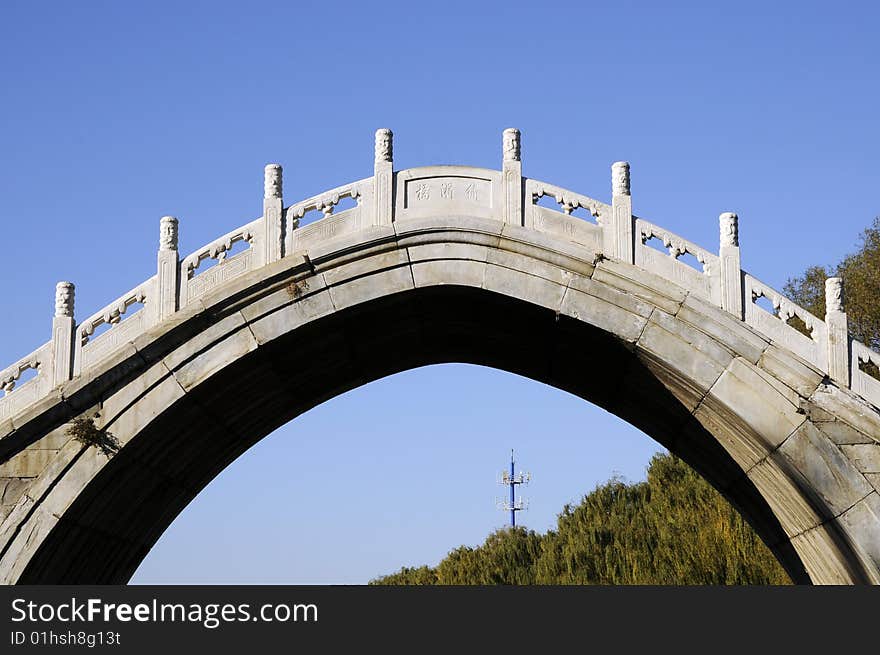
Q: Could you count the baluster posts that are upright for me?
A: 8